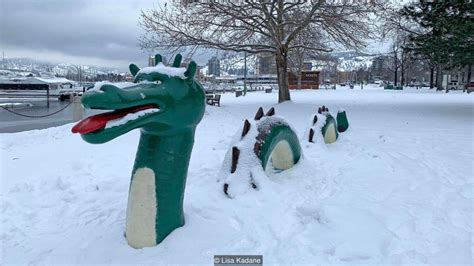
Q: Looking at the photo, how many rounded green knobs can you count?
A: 4